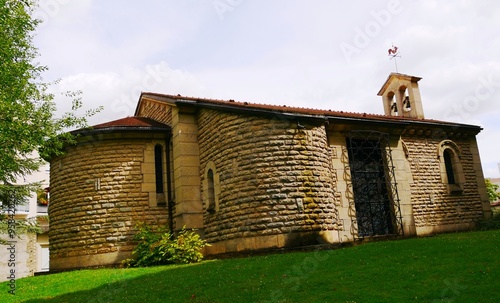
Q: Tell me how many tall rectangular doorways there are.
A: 1